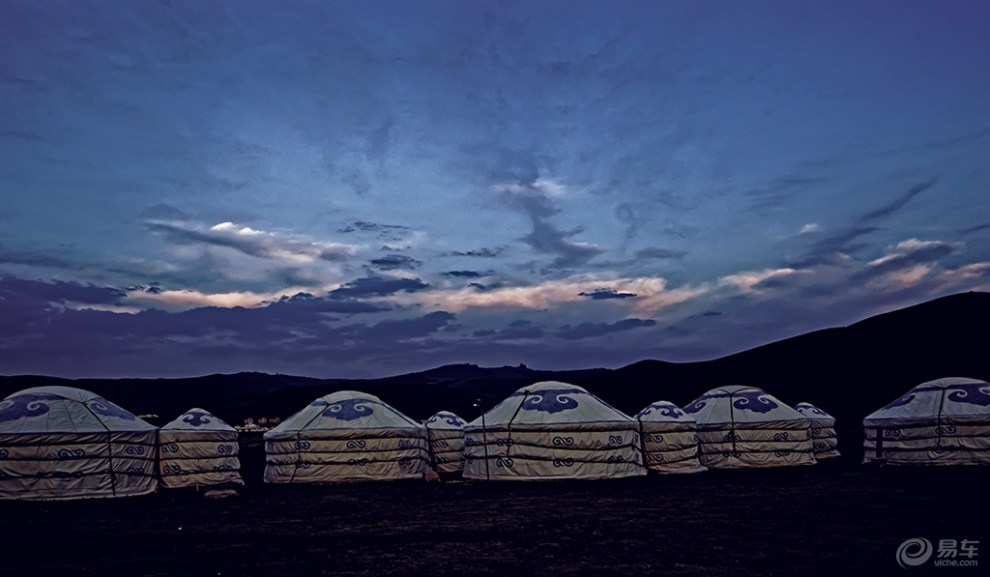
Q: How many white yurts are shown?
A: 9